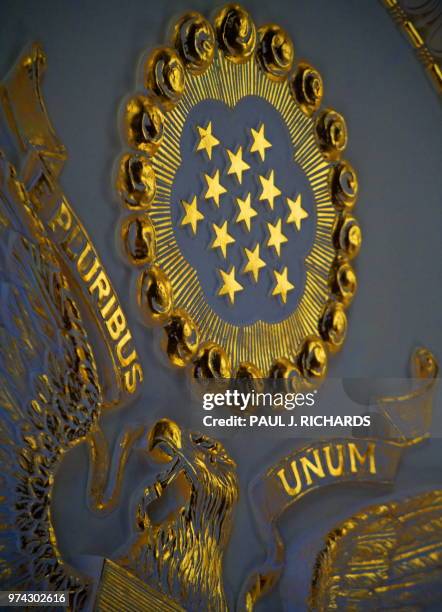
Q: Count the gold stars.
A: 13